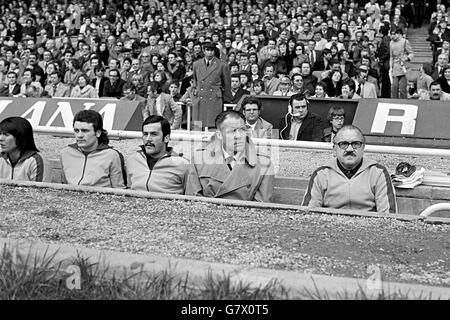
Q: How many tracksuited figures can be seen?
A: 4